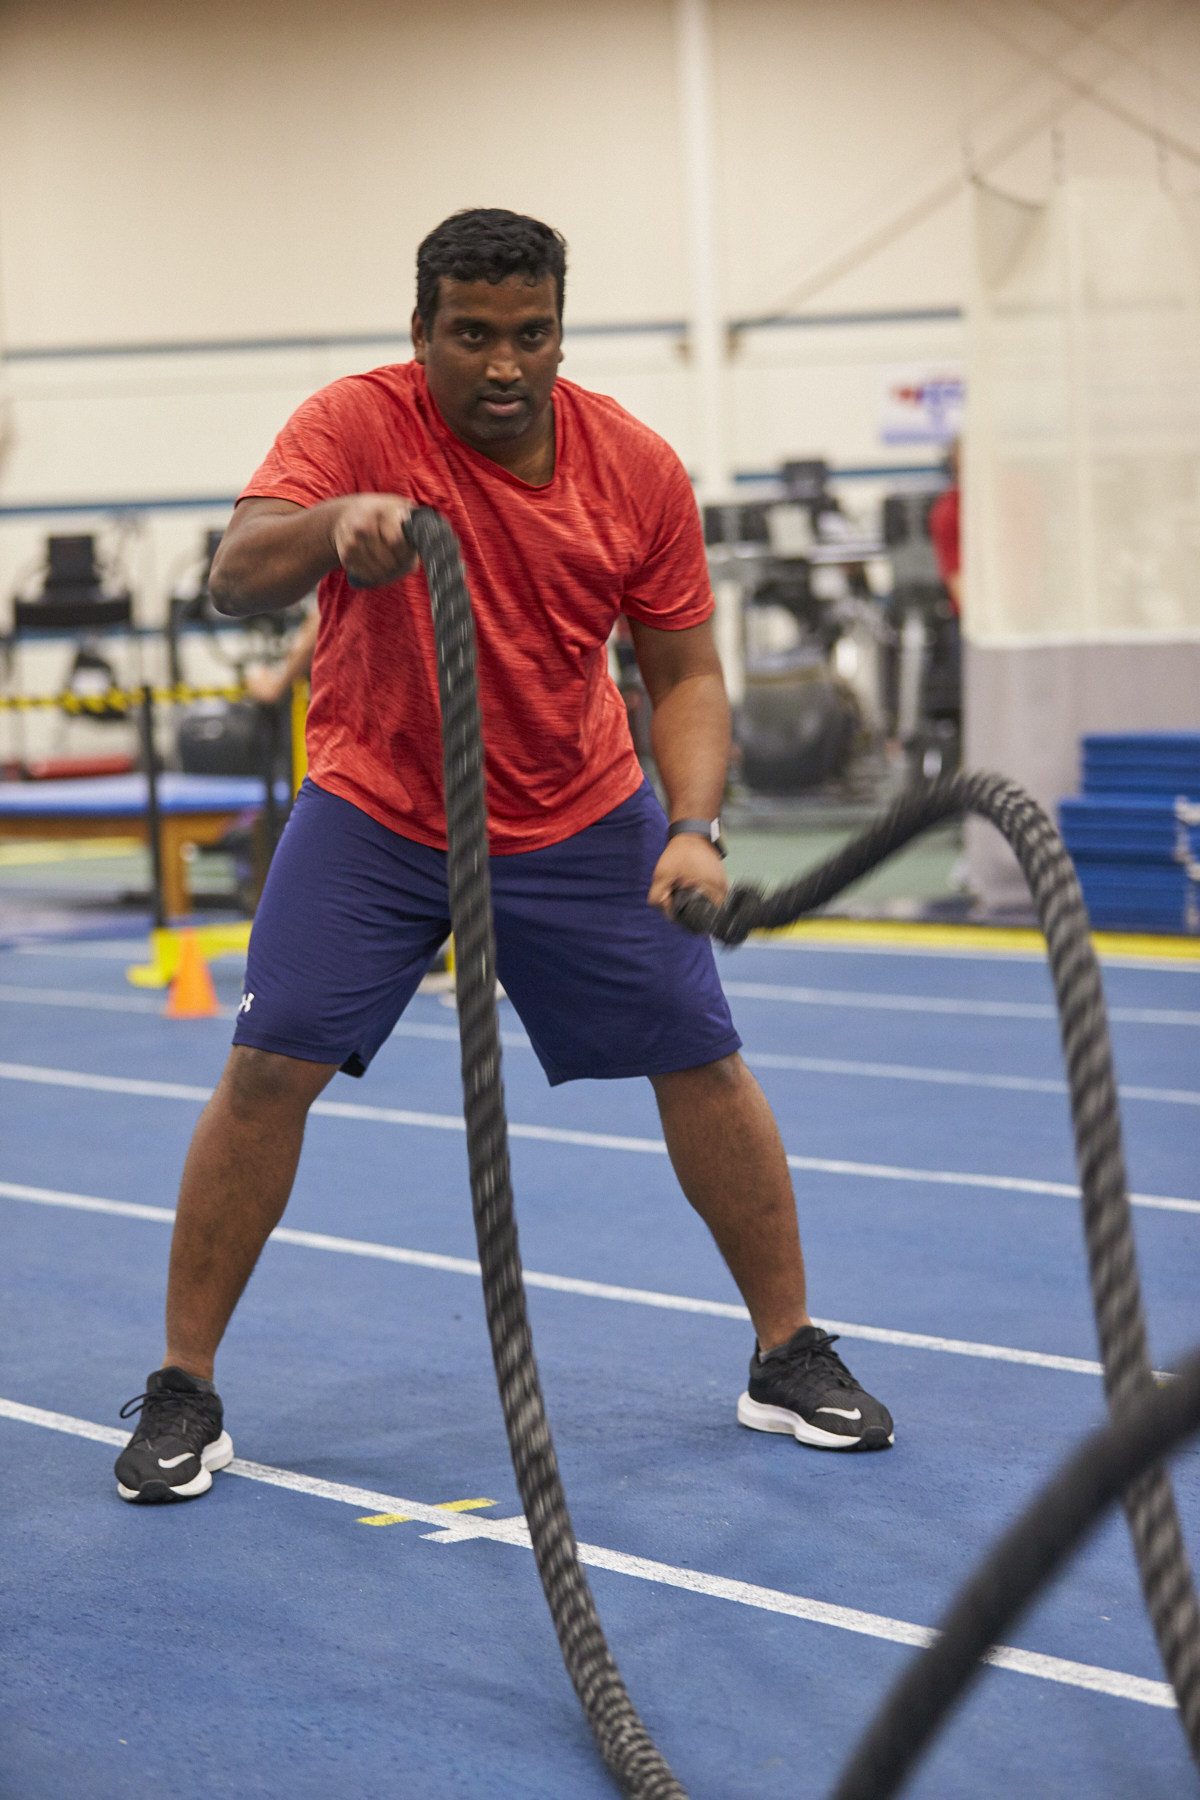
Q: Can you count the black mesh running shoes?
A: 2